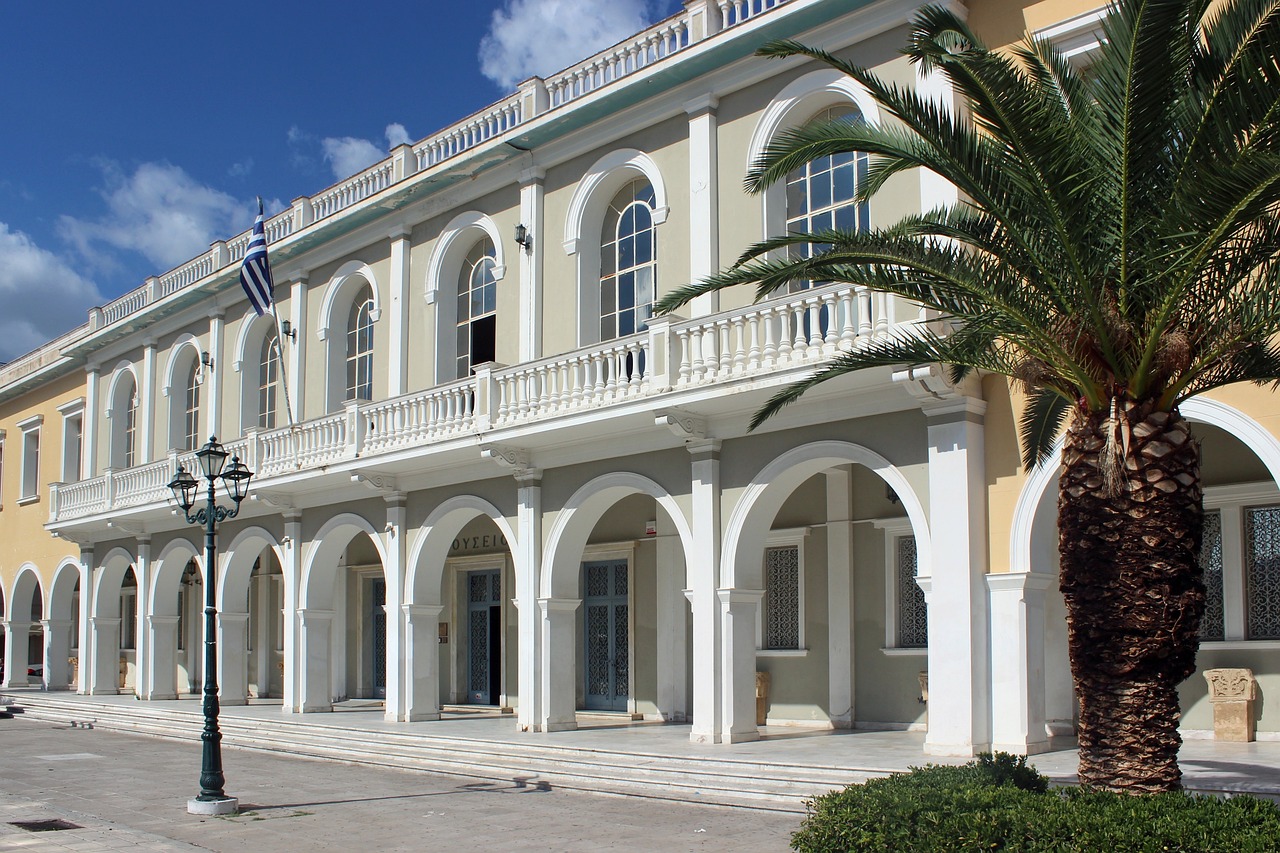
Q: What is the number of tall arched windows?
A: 7